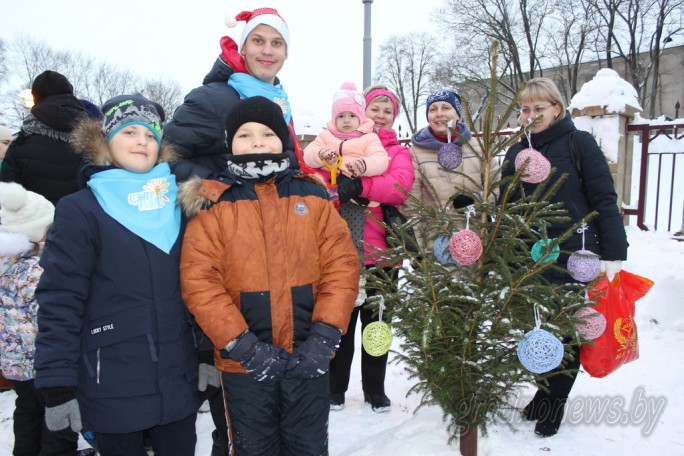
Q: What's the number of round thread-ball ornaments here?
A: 9